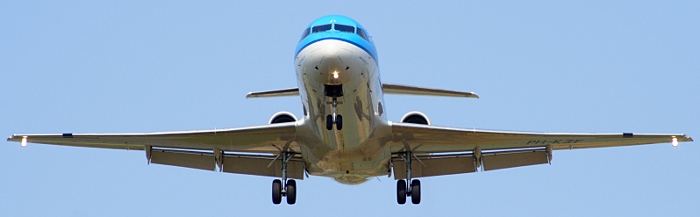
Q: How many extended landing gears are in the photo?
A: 3